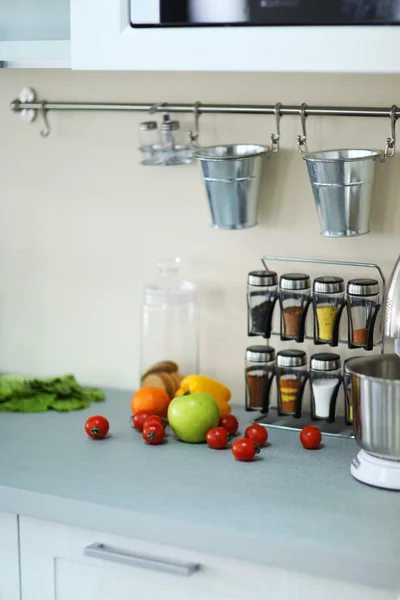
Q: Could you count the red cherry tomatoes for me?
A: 9